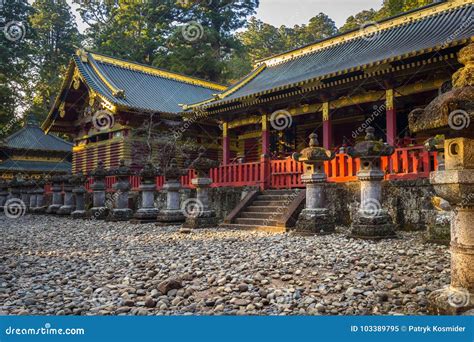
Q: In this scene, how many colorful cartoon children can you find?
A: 0